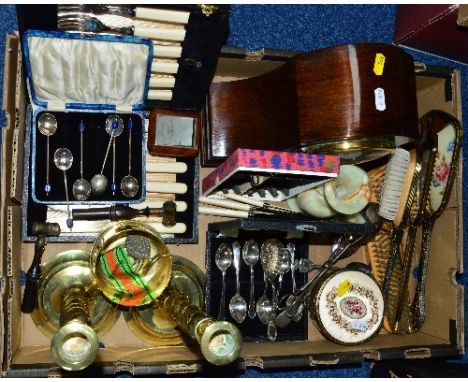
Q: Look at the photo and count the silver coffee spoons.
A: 6